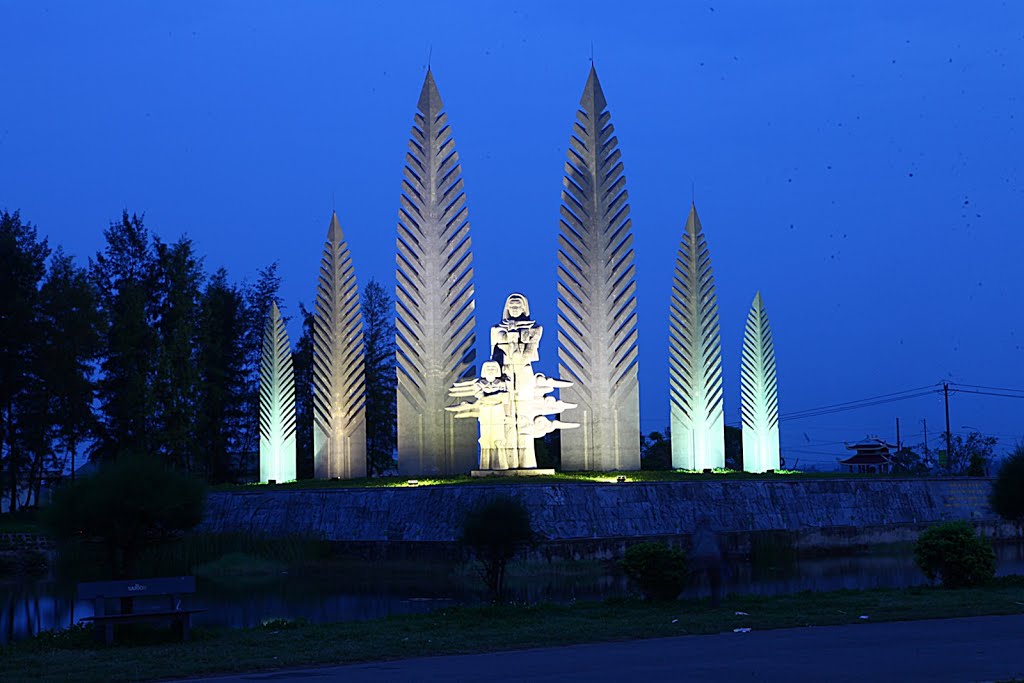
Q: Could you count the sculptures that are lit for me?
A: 7